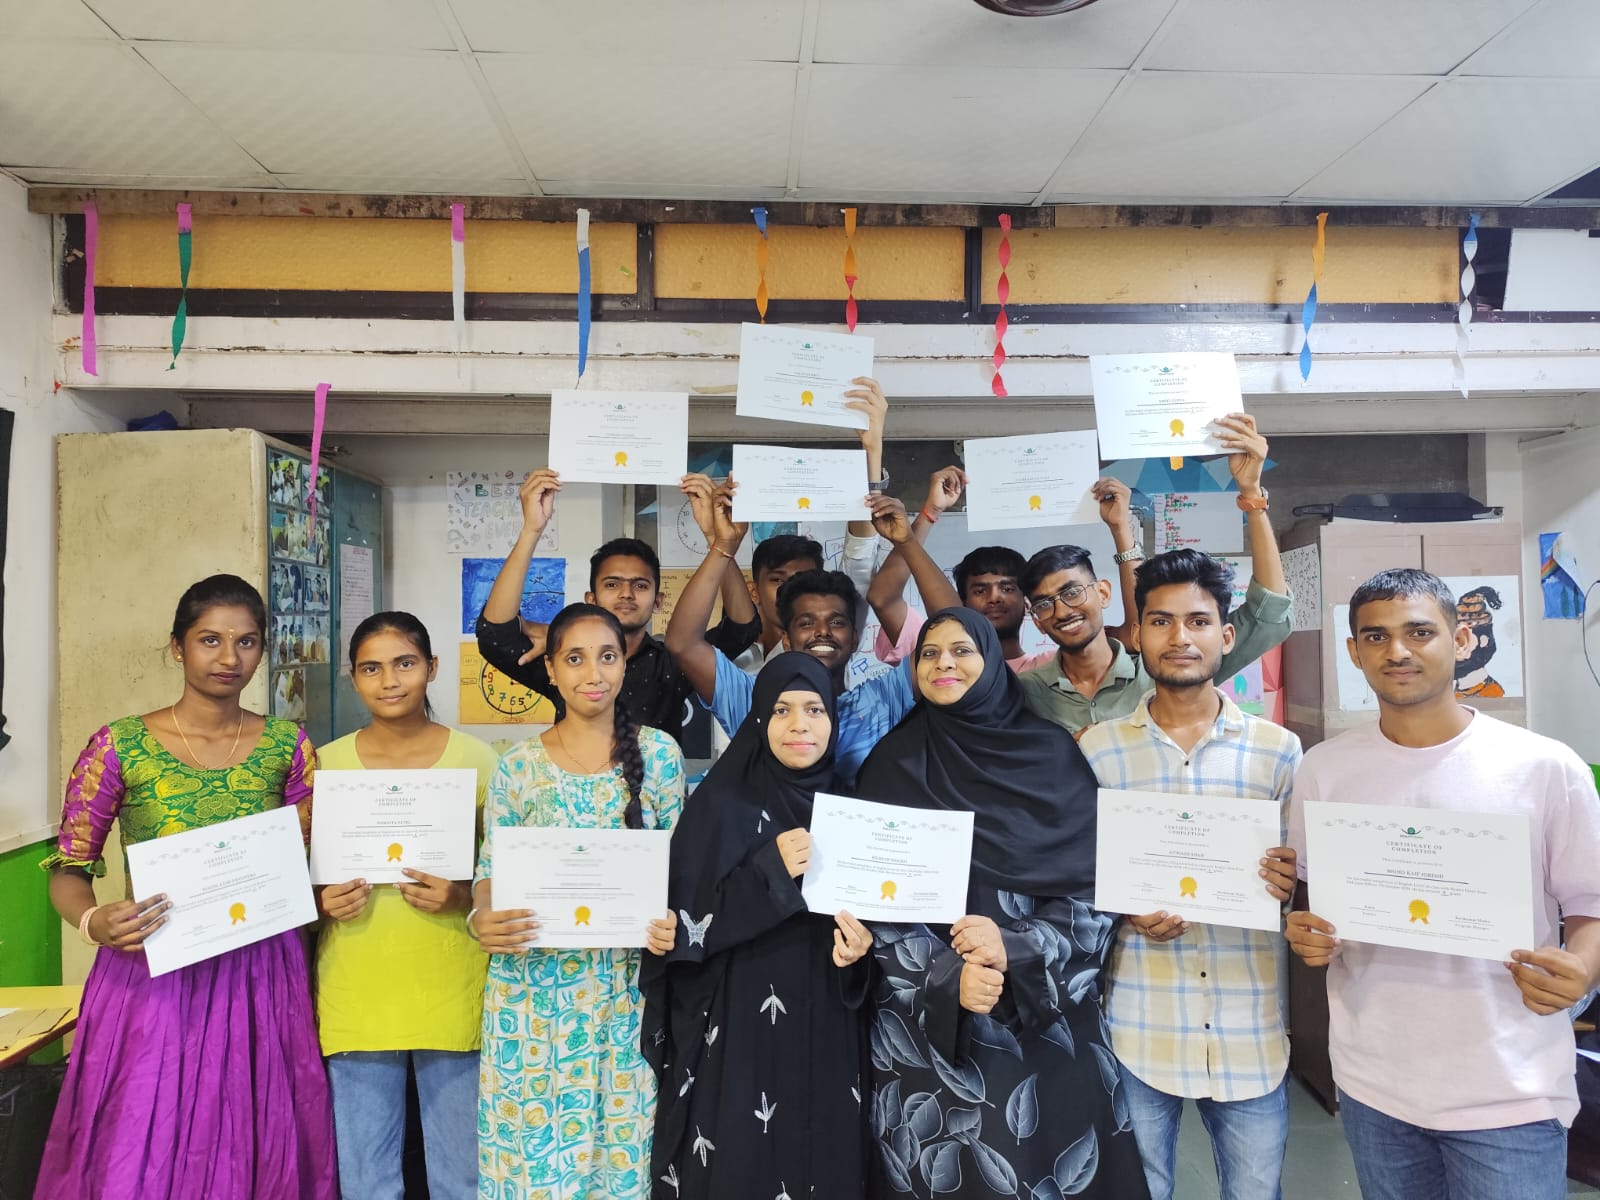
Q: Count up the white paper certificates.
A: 11